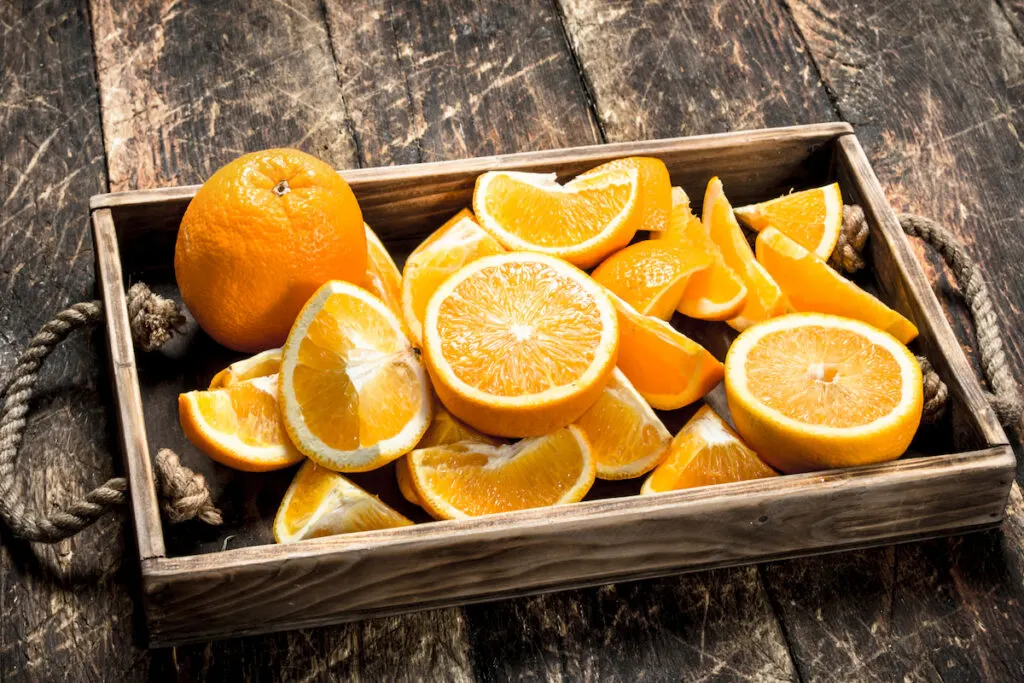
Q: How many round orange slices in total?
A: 2